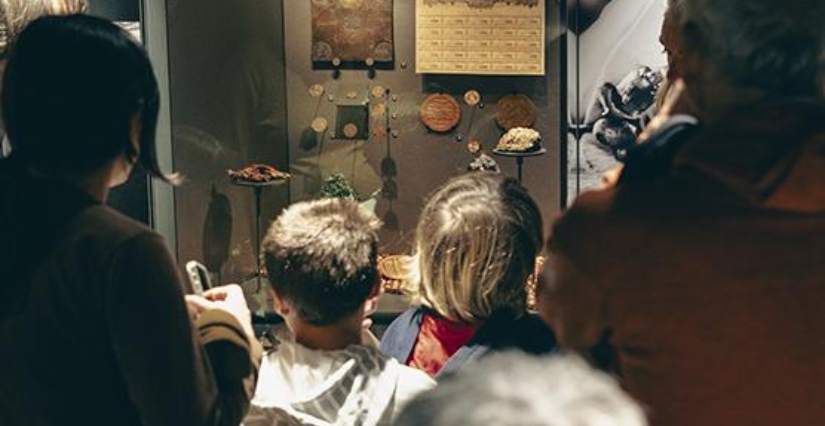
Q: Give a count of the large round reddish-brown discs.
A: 2